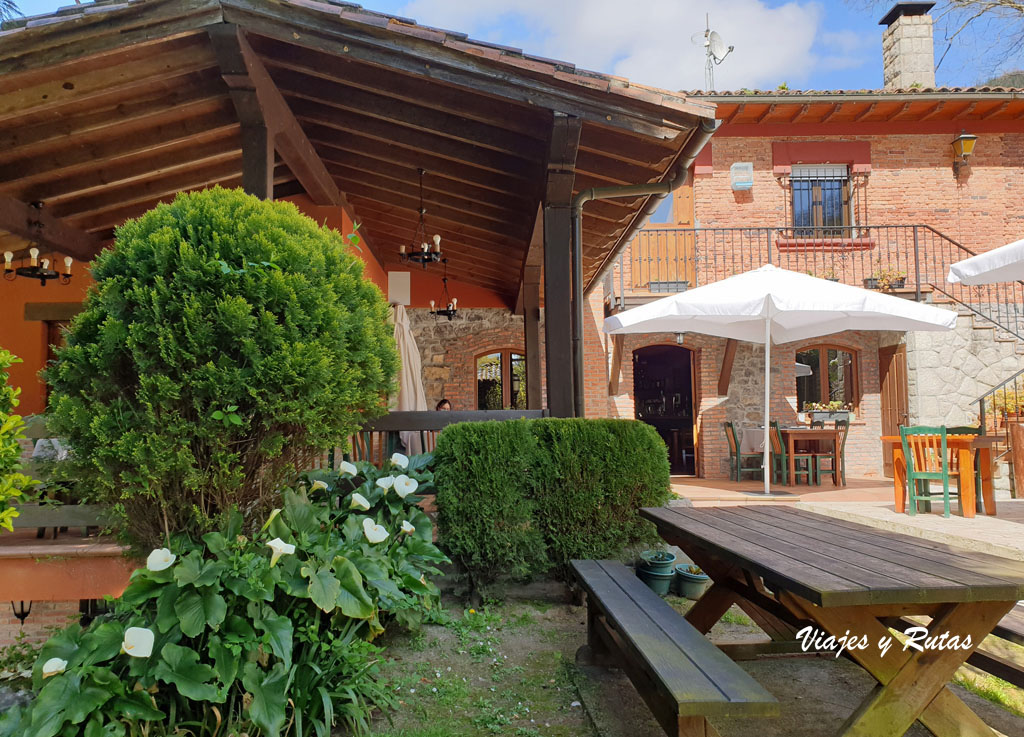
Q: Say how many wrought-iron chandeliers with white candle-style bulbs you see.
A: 3